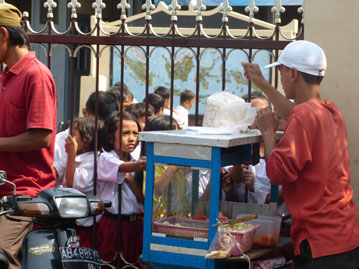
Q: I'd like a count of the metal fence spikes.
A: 11